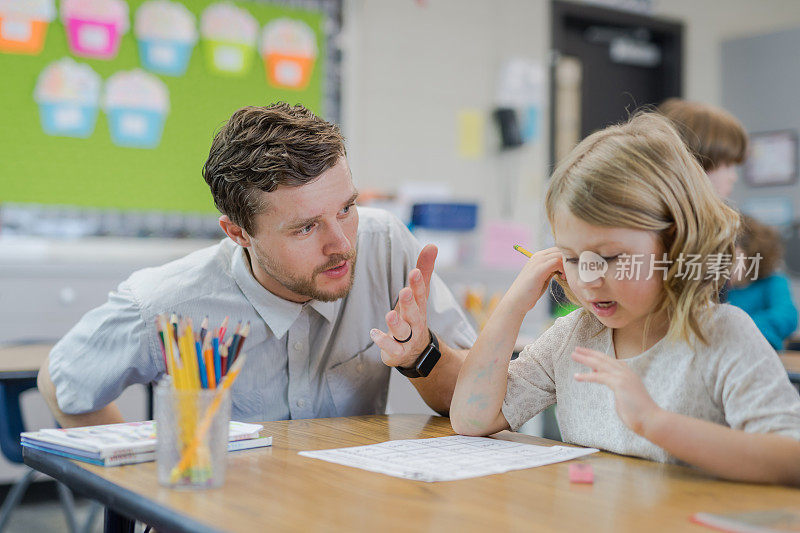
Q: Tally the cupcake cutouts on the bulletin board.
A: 7